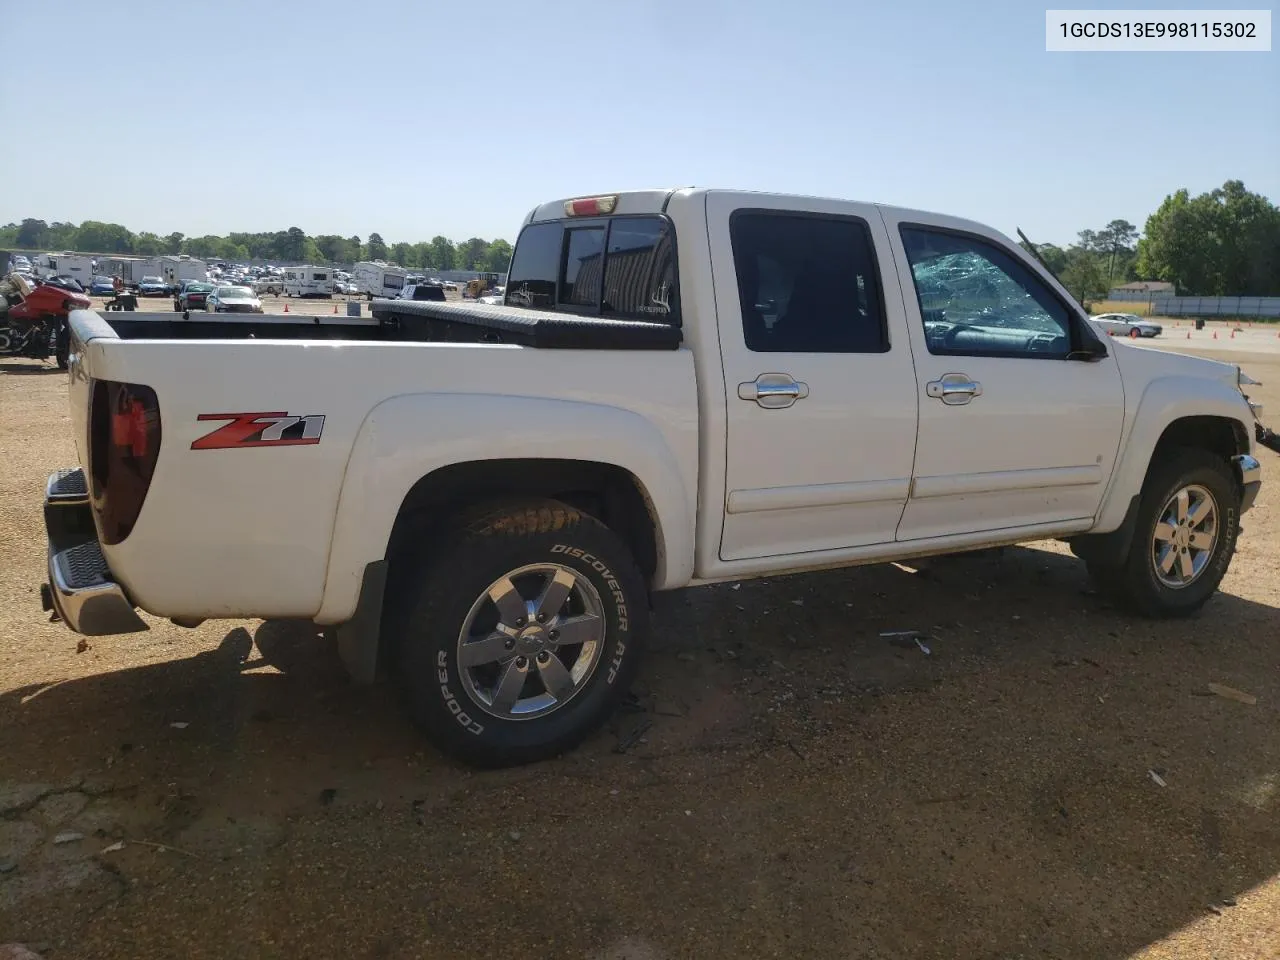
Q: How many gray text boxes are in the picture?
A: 1